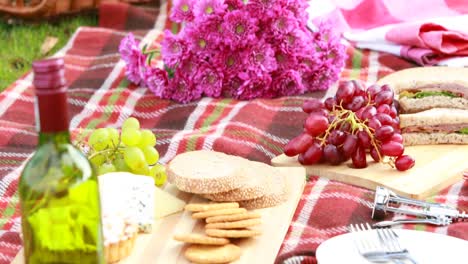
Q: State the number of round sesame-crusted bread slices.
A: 3